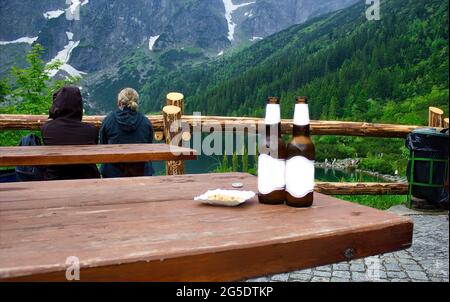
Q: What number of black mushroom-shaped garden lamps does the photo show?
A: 0